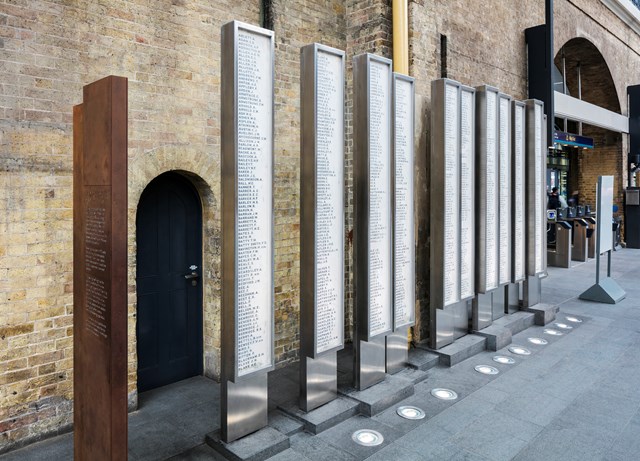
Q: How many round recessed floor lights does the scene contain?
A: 10